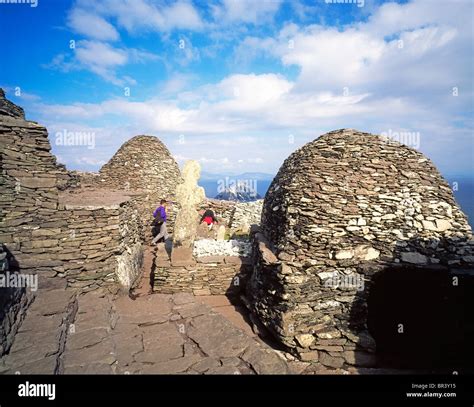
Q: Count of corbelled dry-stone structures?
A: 2